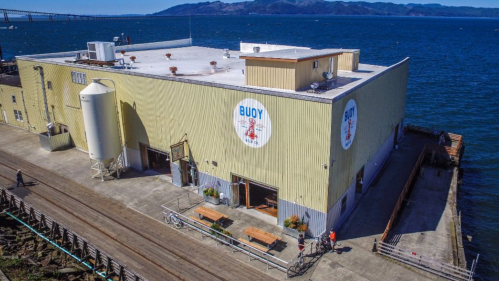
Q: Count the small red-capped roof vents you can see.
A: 5